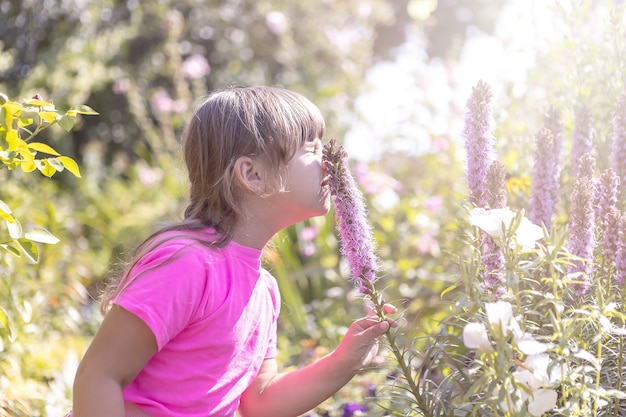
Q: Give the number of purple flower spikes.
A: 12